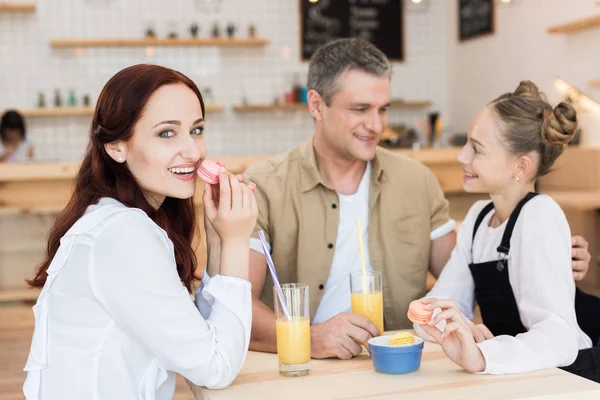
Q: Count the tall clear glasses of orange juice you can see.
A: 2